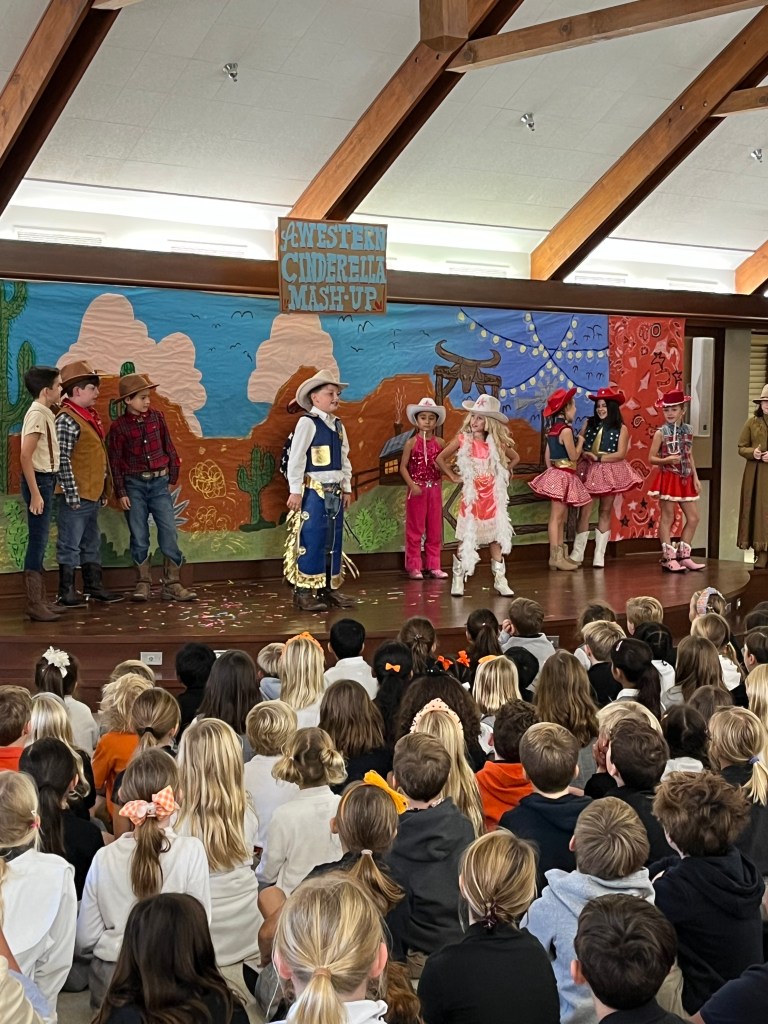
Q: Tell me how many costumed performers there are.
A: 10